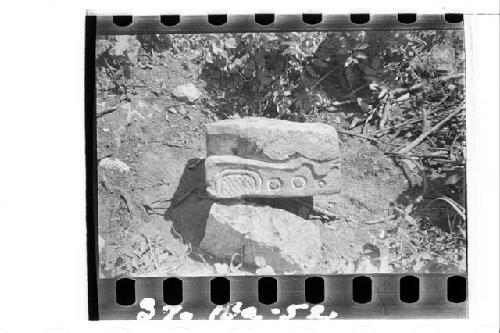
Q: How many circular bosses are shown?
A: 3